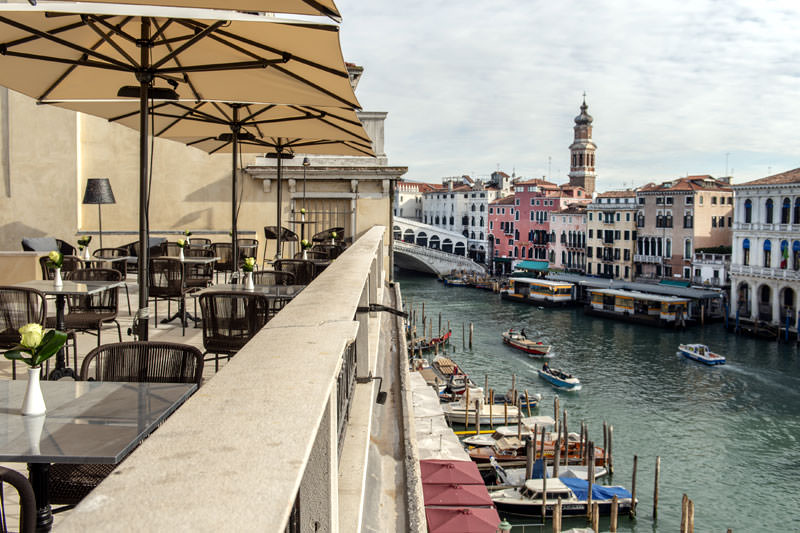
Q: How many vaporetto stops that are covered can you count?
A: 2